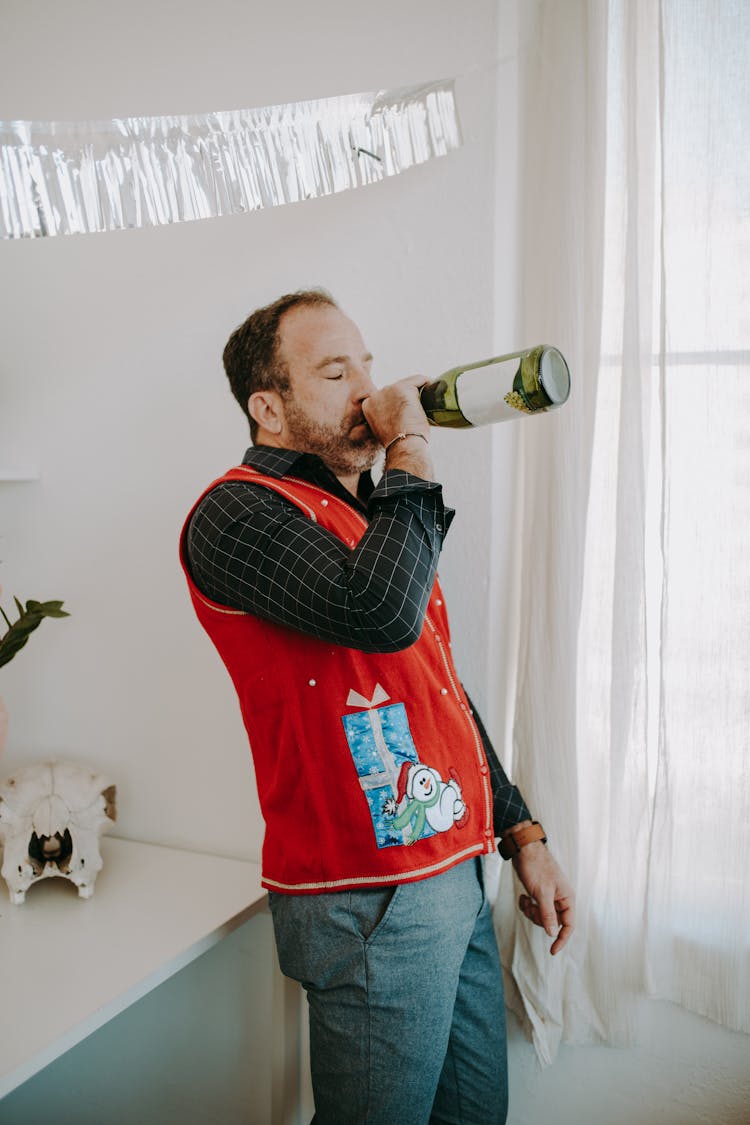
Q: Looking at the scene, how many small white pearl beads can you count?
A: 4